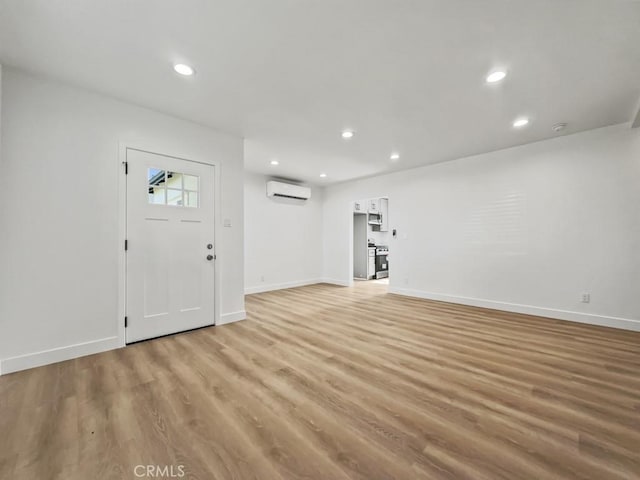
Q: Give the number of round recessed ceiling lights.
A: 7